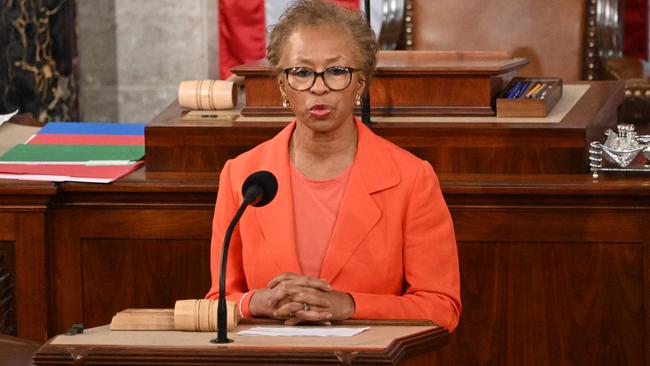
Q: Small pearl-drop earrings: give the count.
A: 2